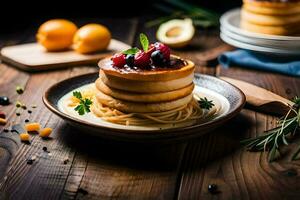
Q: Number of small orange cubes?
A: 3